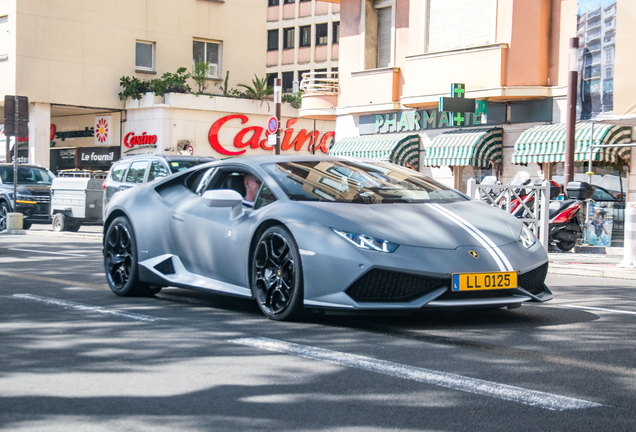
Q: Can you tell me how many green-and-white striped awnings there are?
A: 3